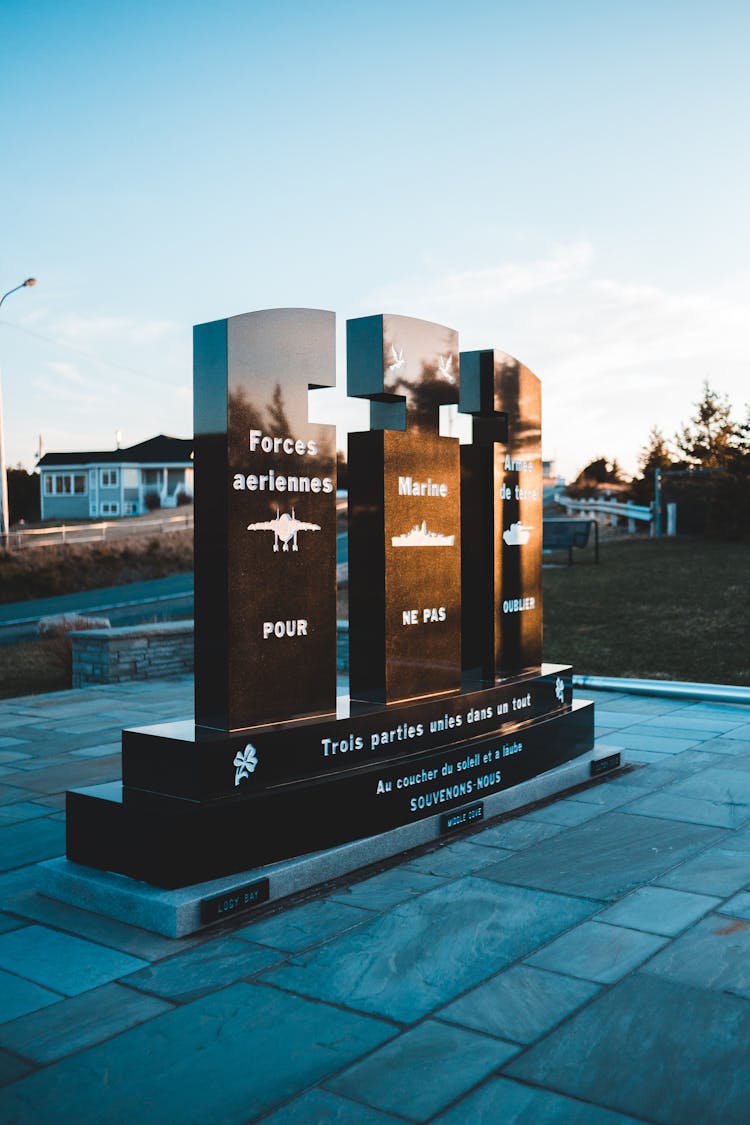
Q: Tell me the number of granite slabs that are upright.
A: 3